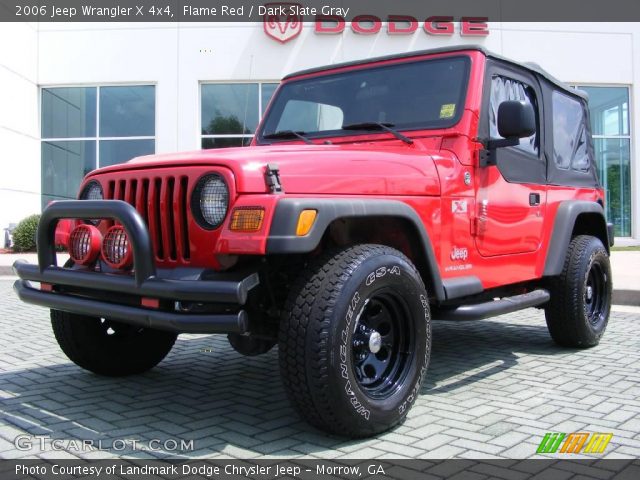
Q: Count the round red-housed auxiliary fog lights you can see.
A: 2